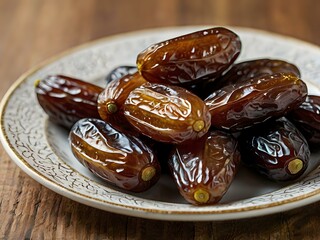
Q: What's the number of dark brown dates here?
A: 11